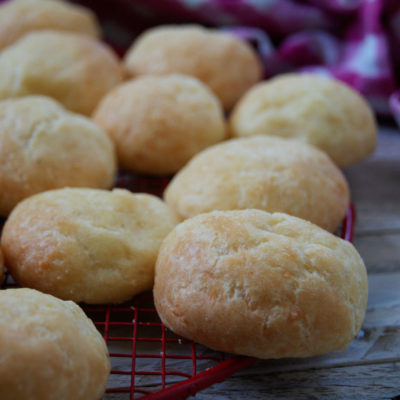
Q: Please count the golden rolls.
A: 10